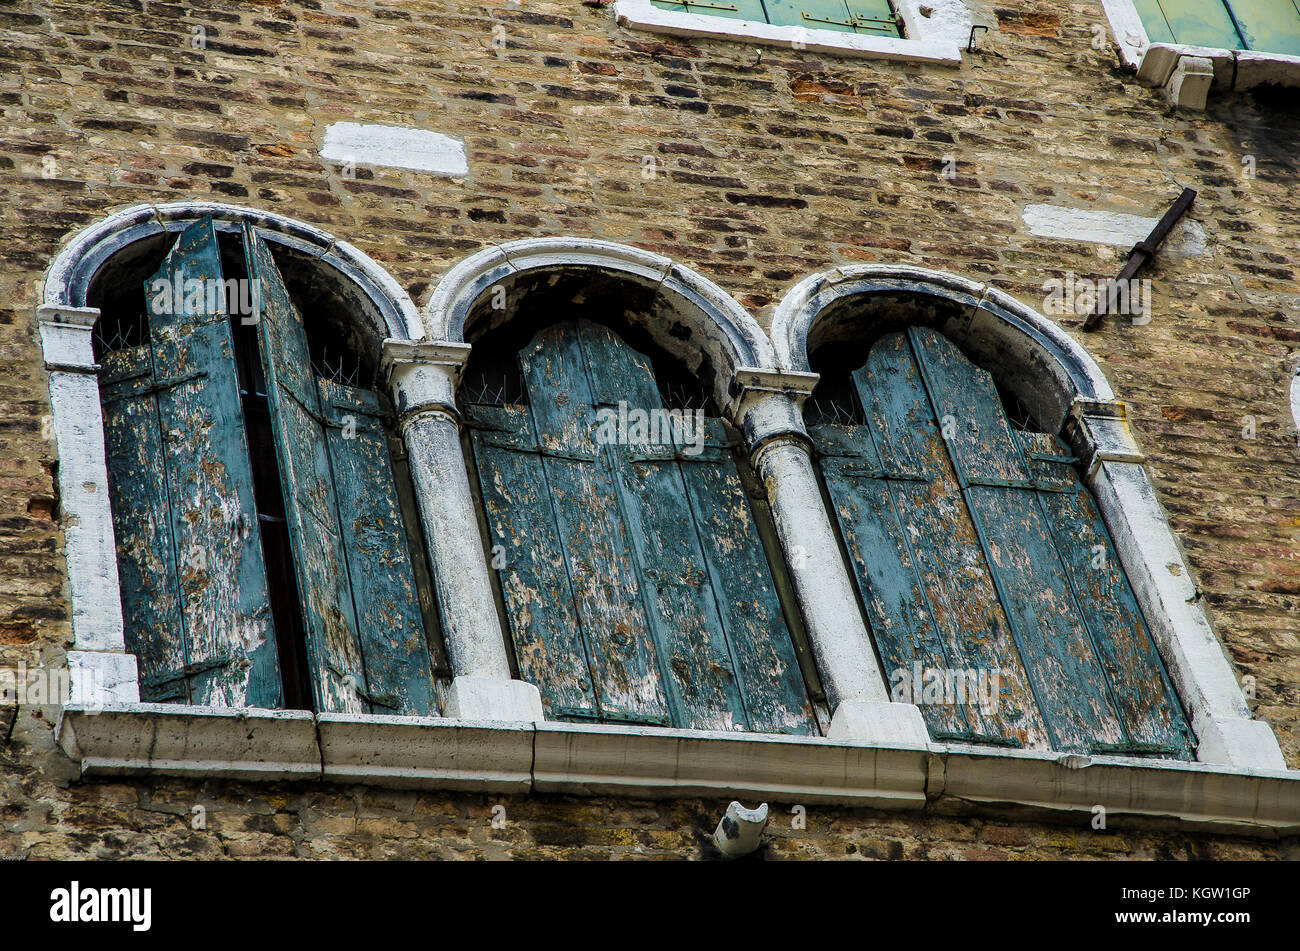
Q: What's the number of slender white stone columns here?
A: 2